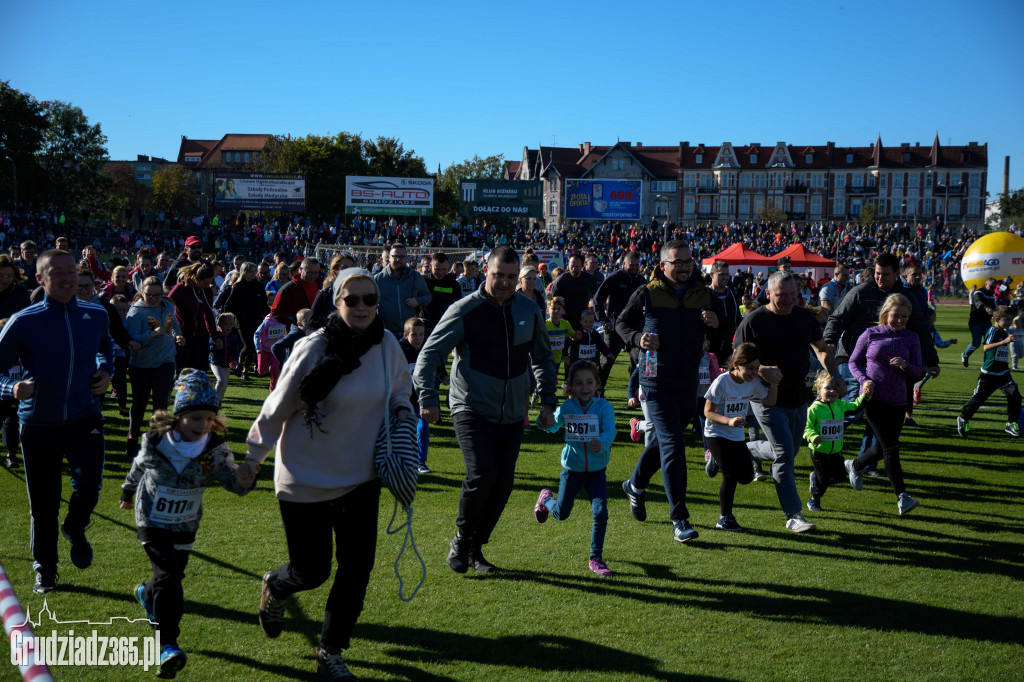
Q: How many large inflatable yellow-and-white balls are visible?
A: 1